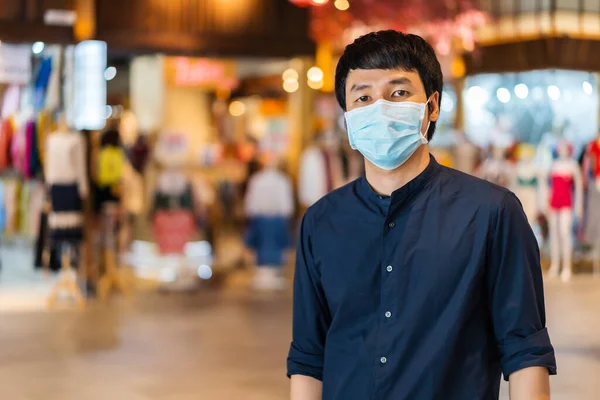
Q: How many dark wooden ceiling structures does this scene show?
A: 2